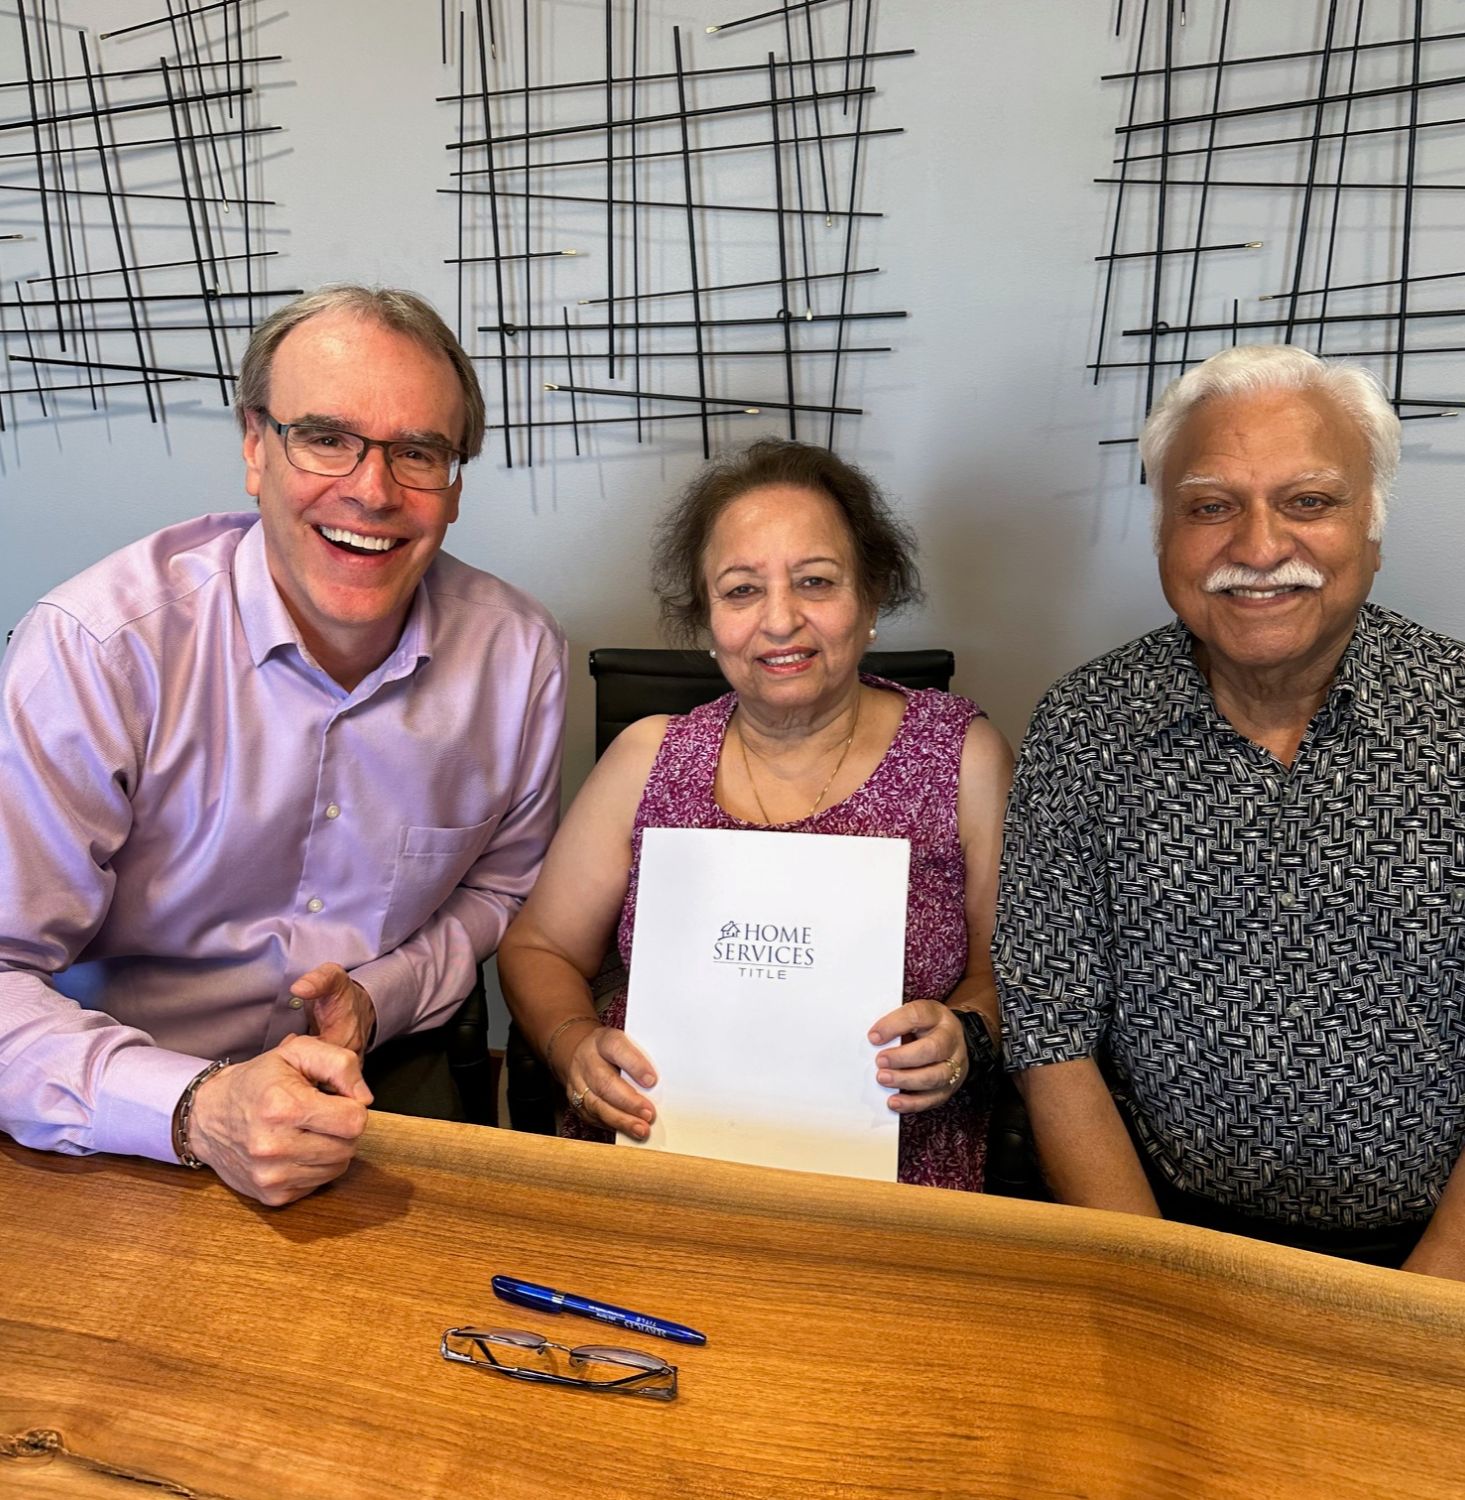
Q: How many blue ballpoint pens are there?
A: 1